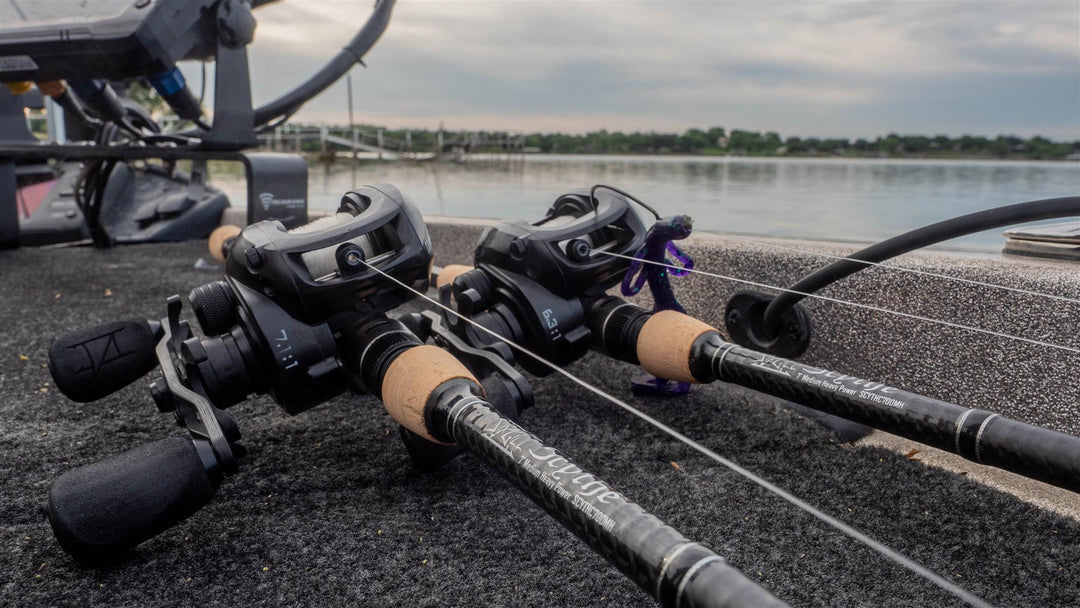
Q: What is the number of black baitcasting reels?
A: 2